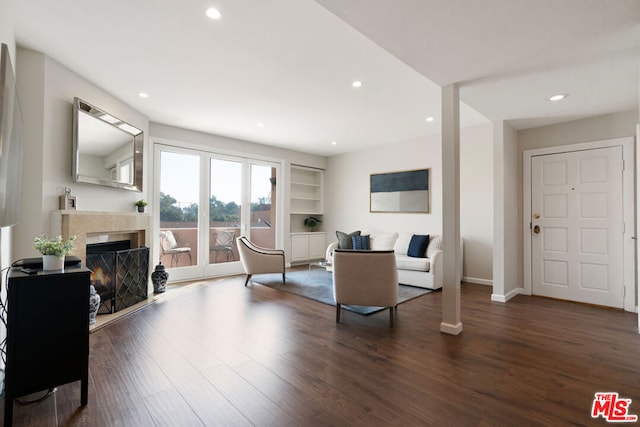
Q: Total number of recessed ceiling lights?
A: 7